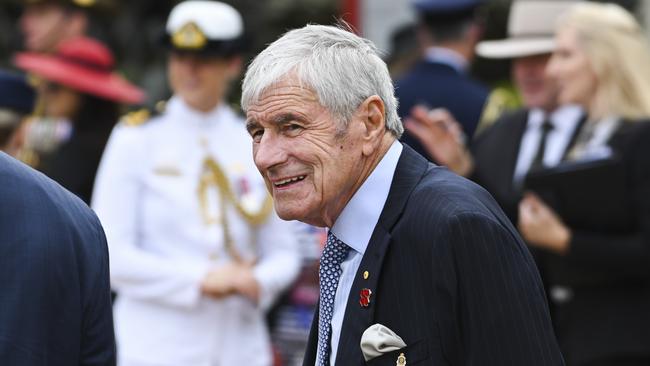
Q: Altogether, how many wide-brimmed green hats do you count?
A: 0